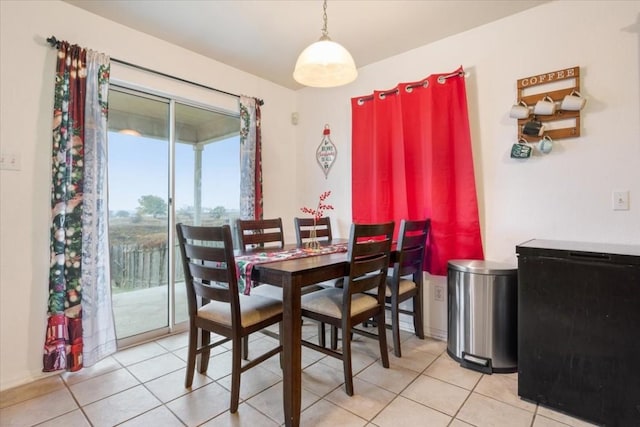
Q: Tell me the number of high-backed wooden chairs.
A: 5